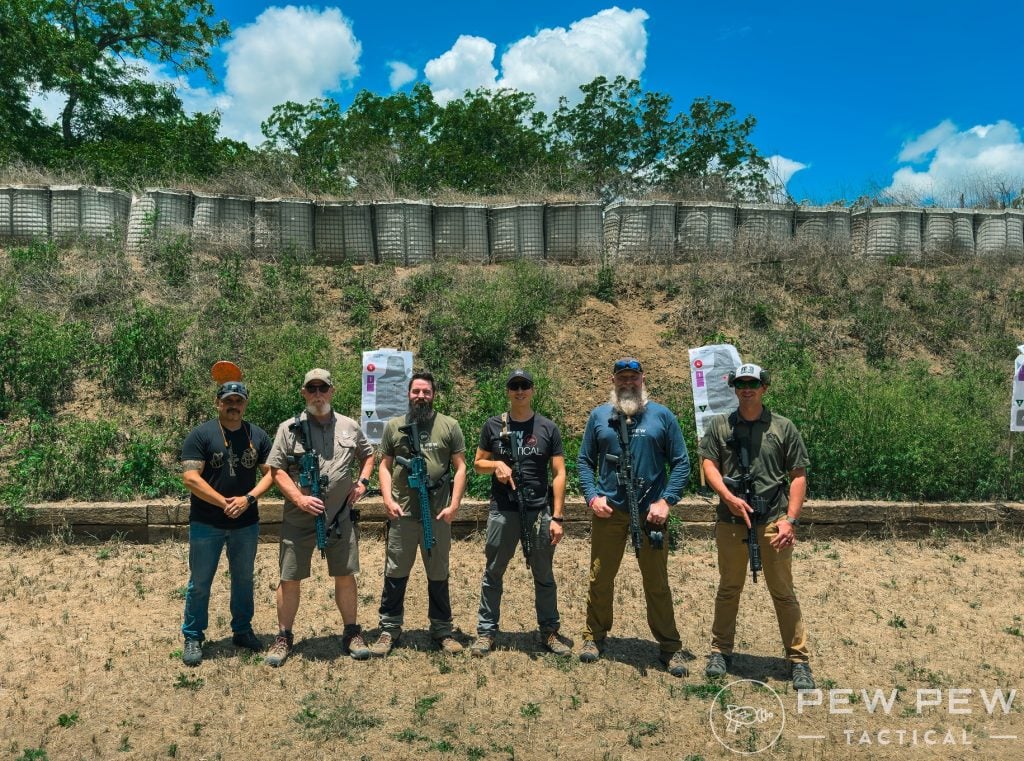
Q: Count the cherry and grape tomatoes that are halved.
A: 0